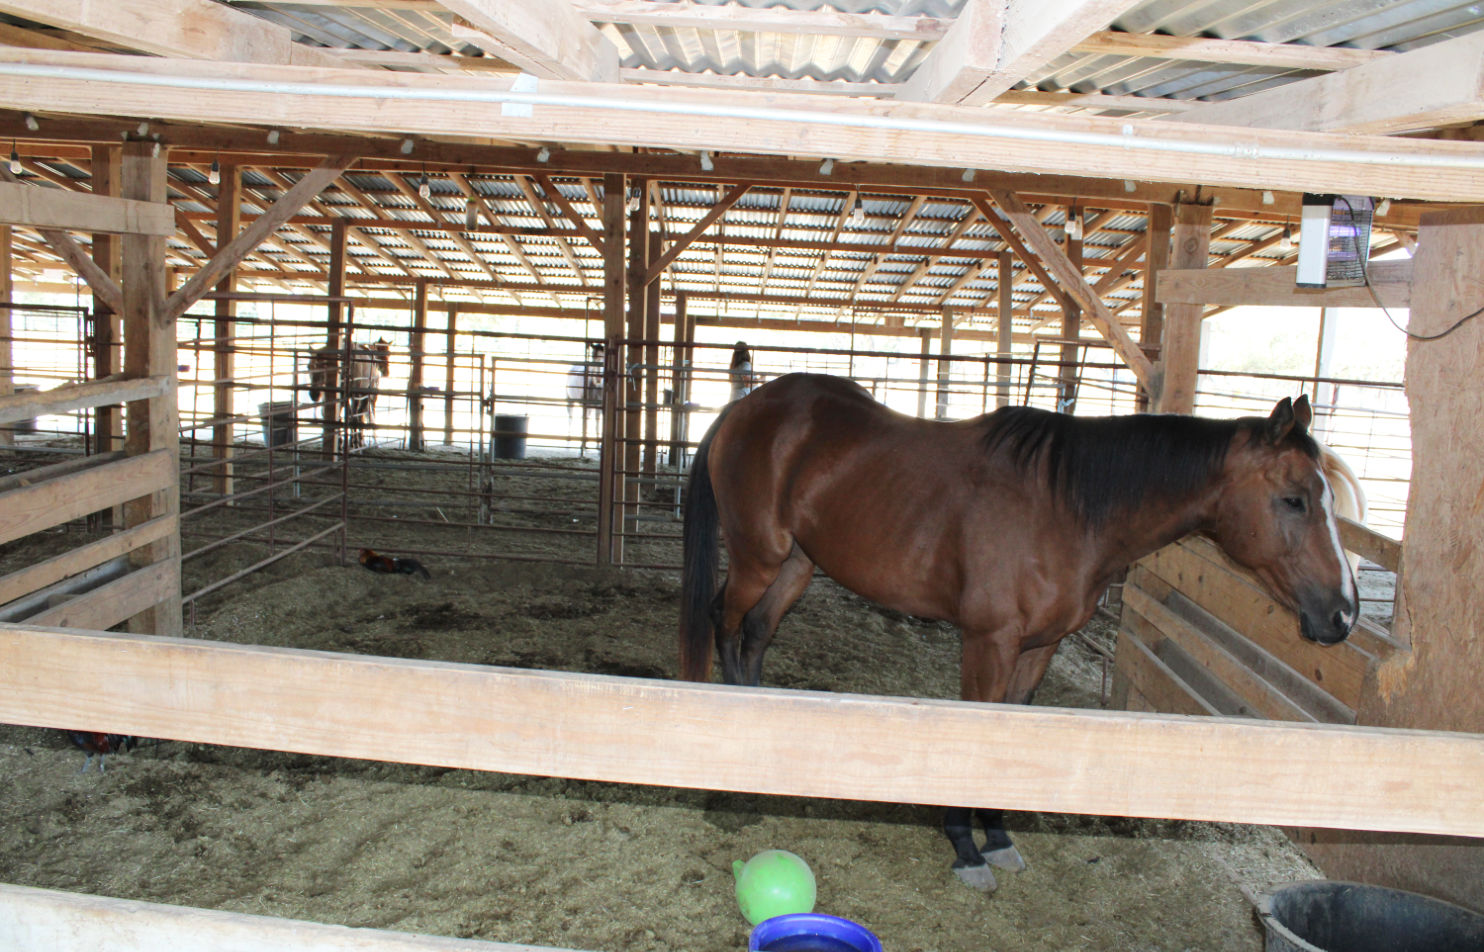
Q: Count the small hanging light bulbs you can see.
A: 7